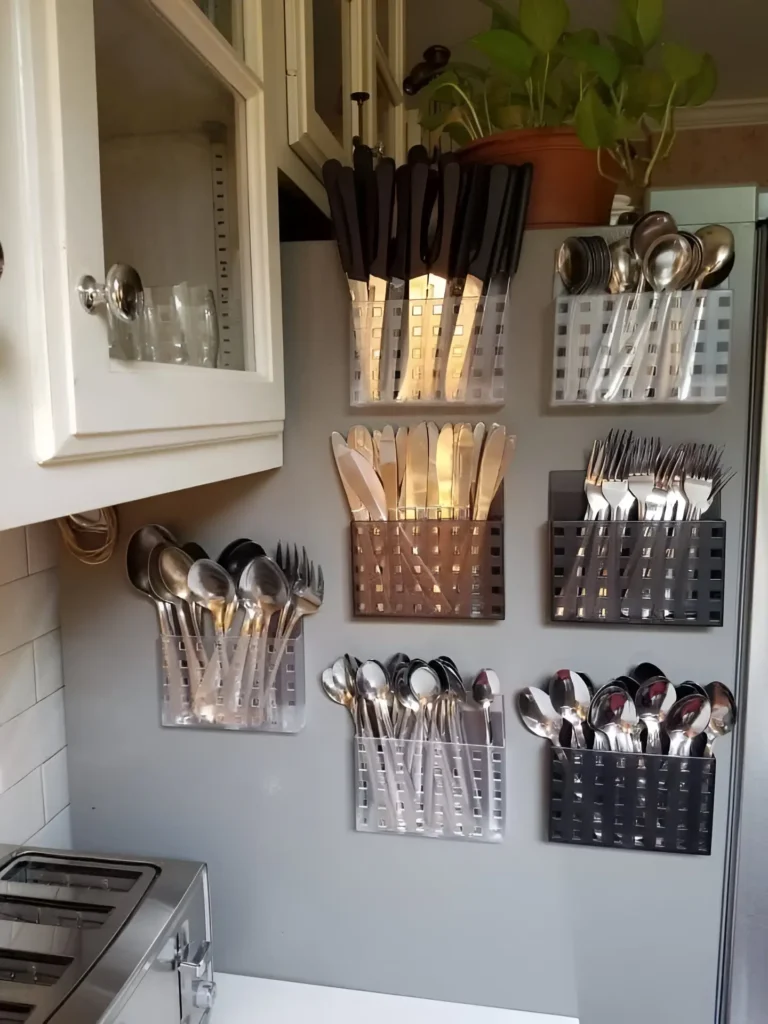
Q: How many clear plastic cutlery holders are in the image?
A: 4